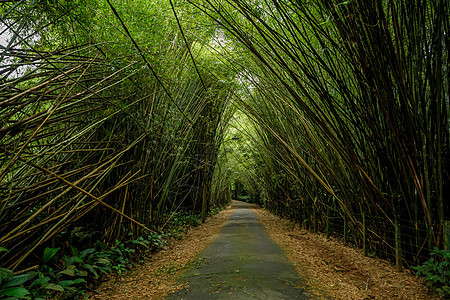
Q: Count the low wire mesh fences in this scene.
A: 1